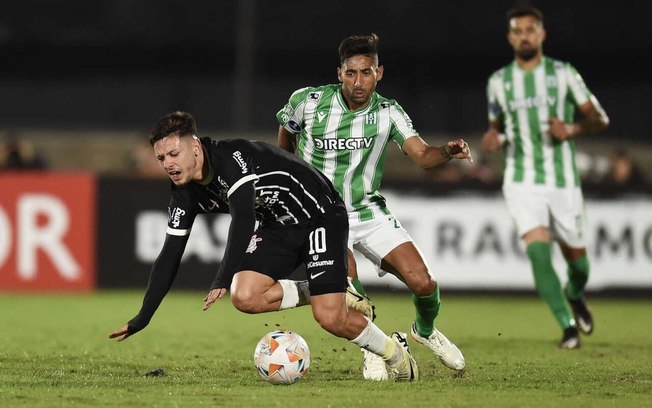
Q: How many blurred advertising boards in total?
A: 3